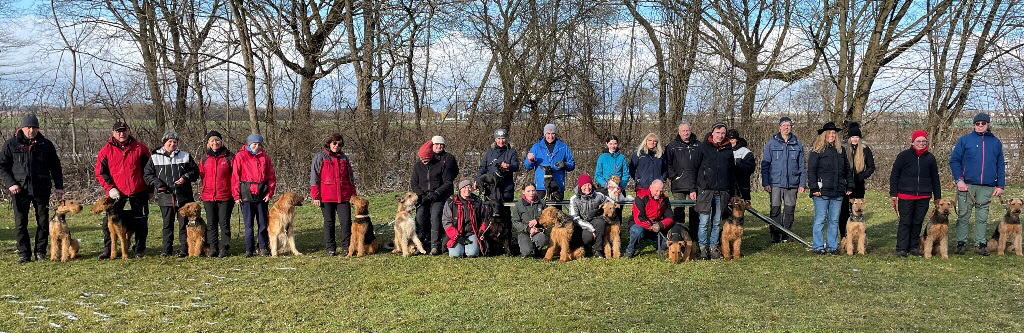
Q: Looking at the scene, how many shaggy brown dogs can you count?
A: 13